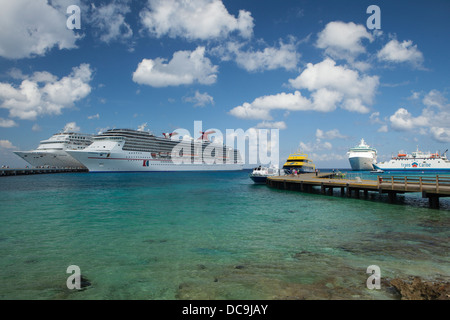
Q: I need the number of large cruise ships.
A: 3